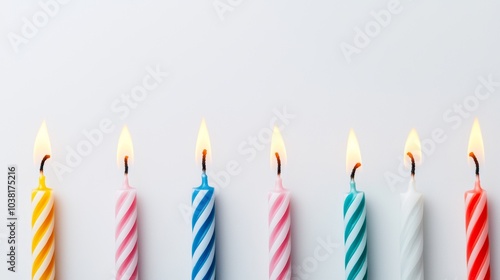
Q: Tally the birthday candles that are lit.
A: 7